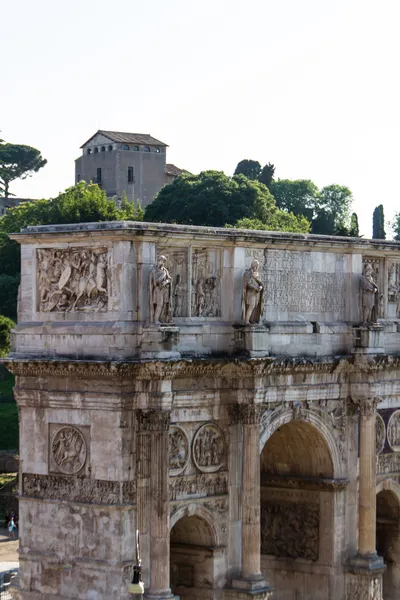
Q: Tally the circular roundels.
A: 5